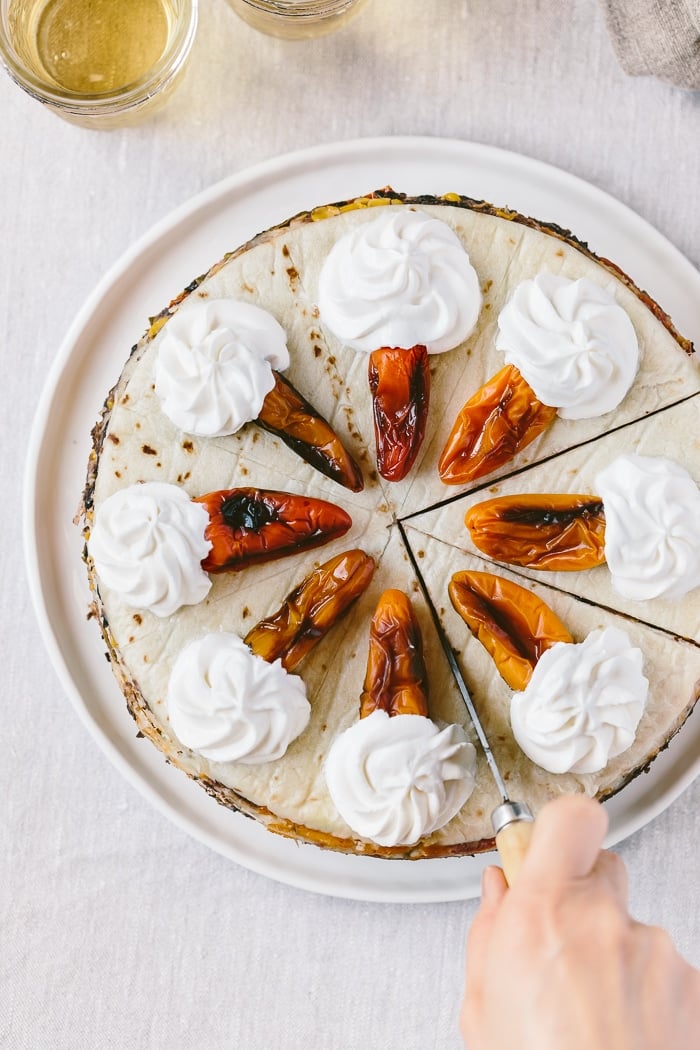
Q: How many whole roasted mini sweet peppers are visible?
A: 8